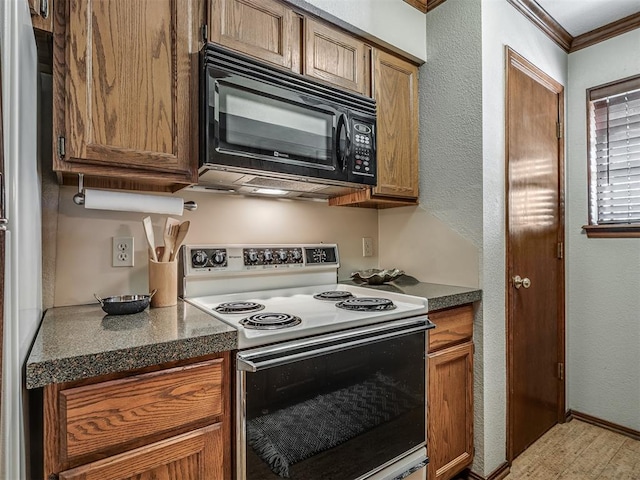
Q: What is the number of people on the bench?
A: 0